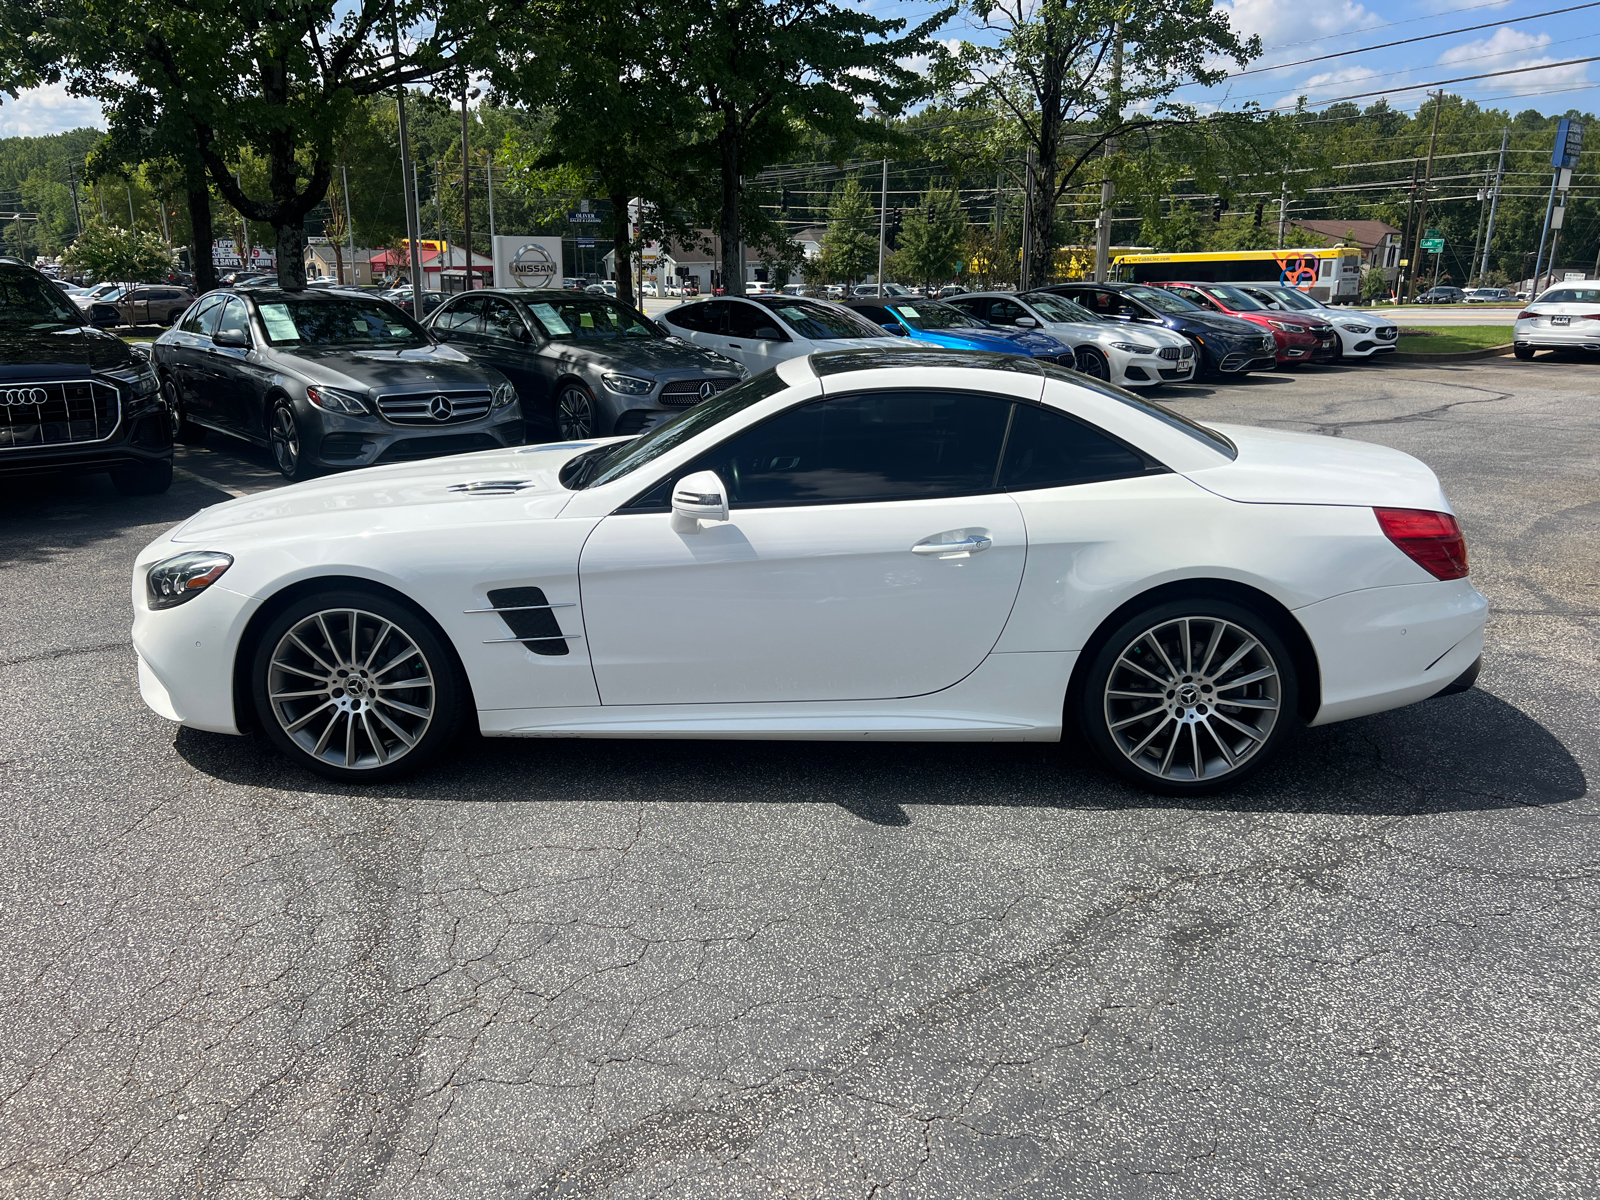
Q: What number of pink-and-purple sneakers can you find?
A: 0